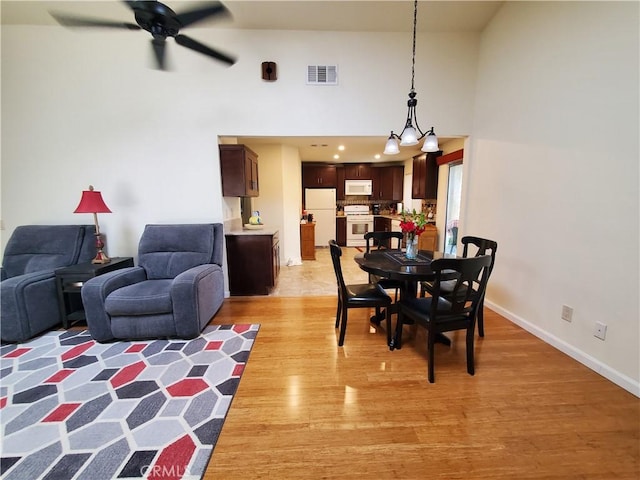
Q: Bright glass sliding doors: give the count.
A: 1